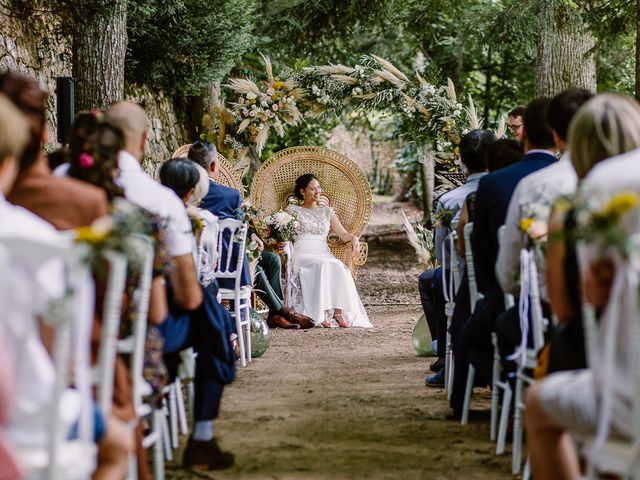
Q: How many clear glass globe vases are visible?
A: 2